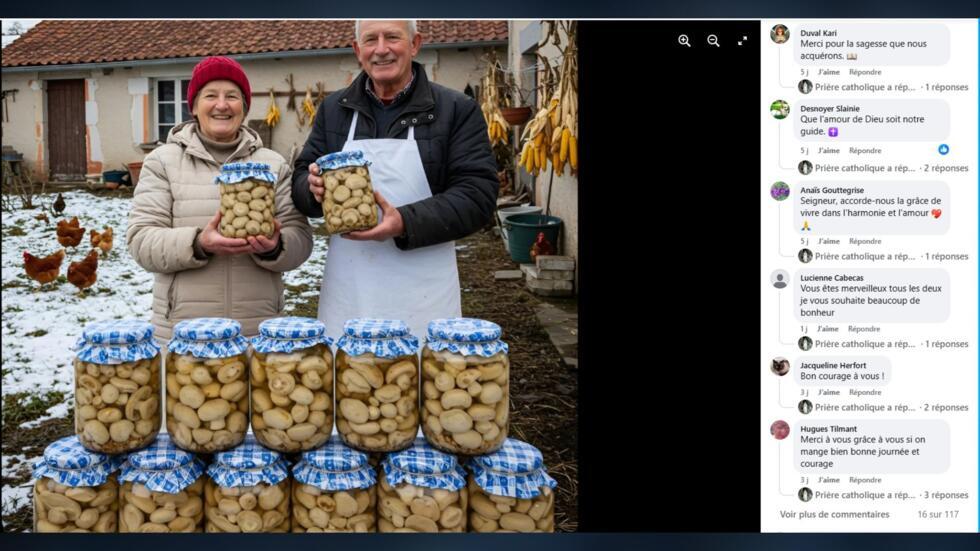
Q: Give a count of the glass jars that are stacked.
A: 11